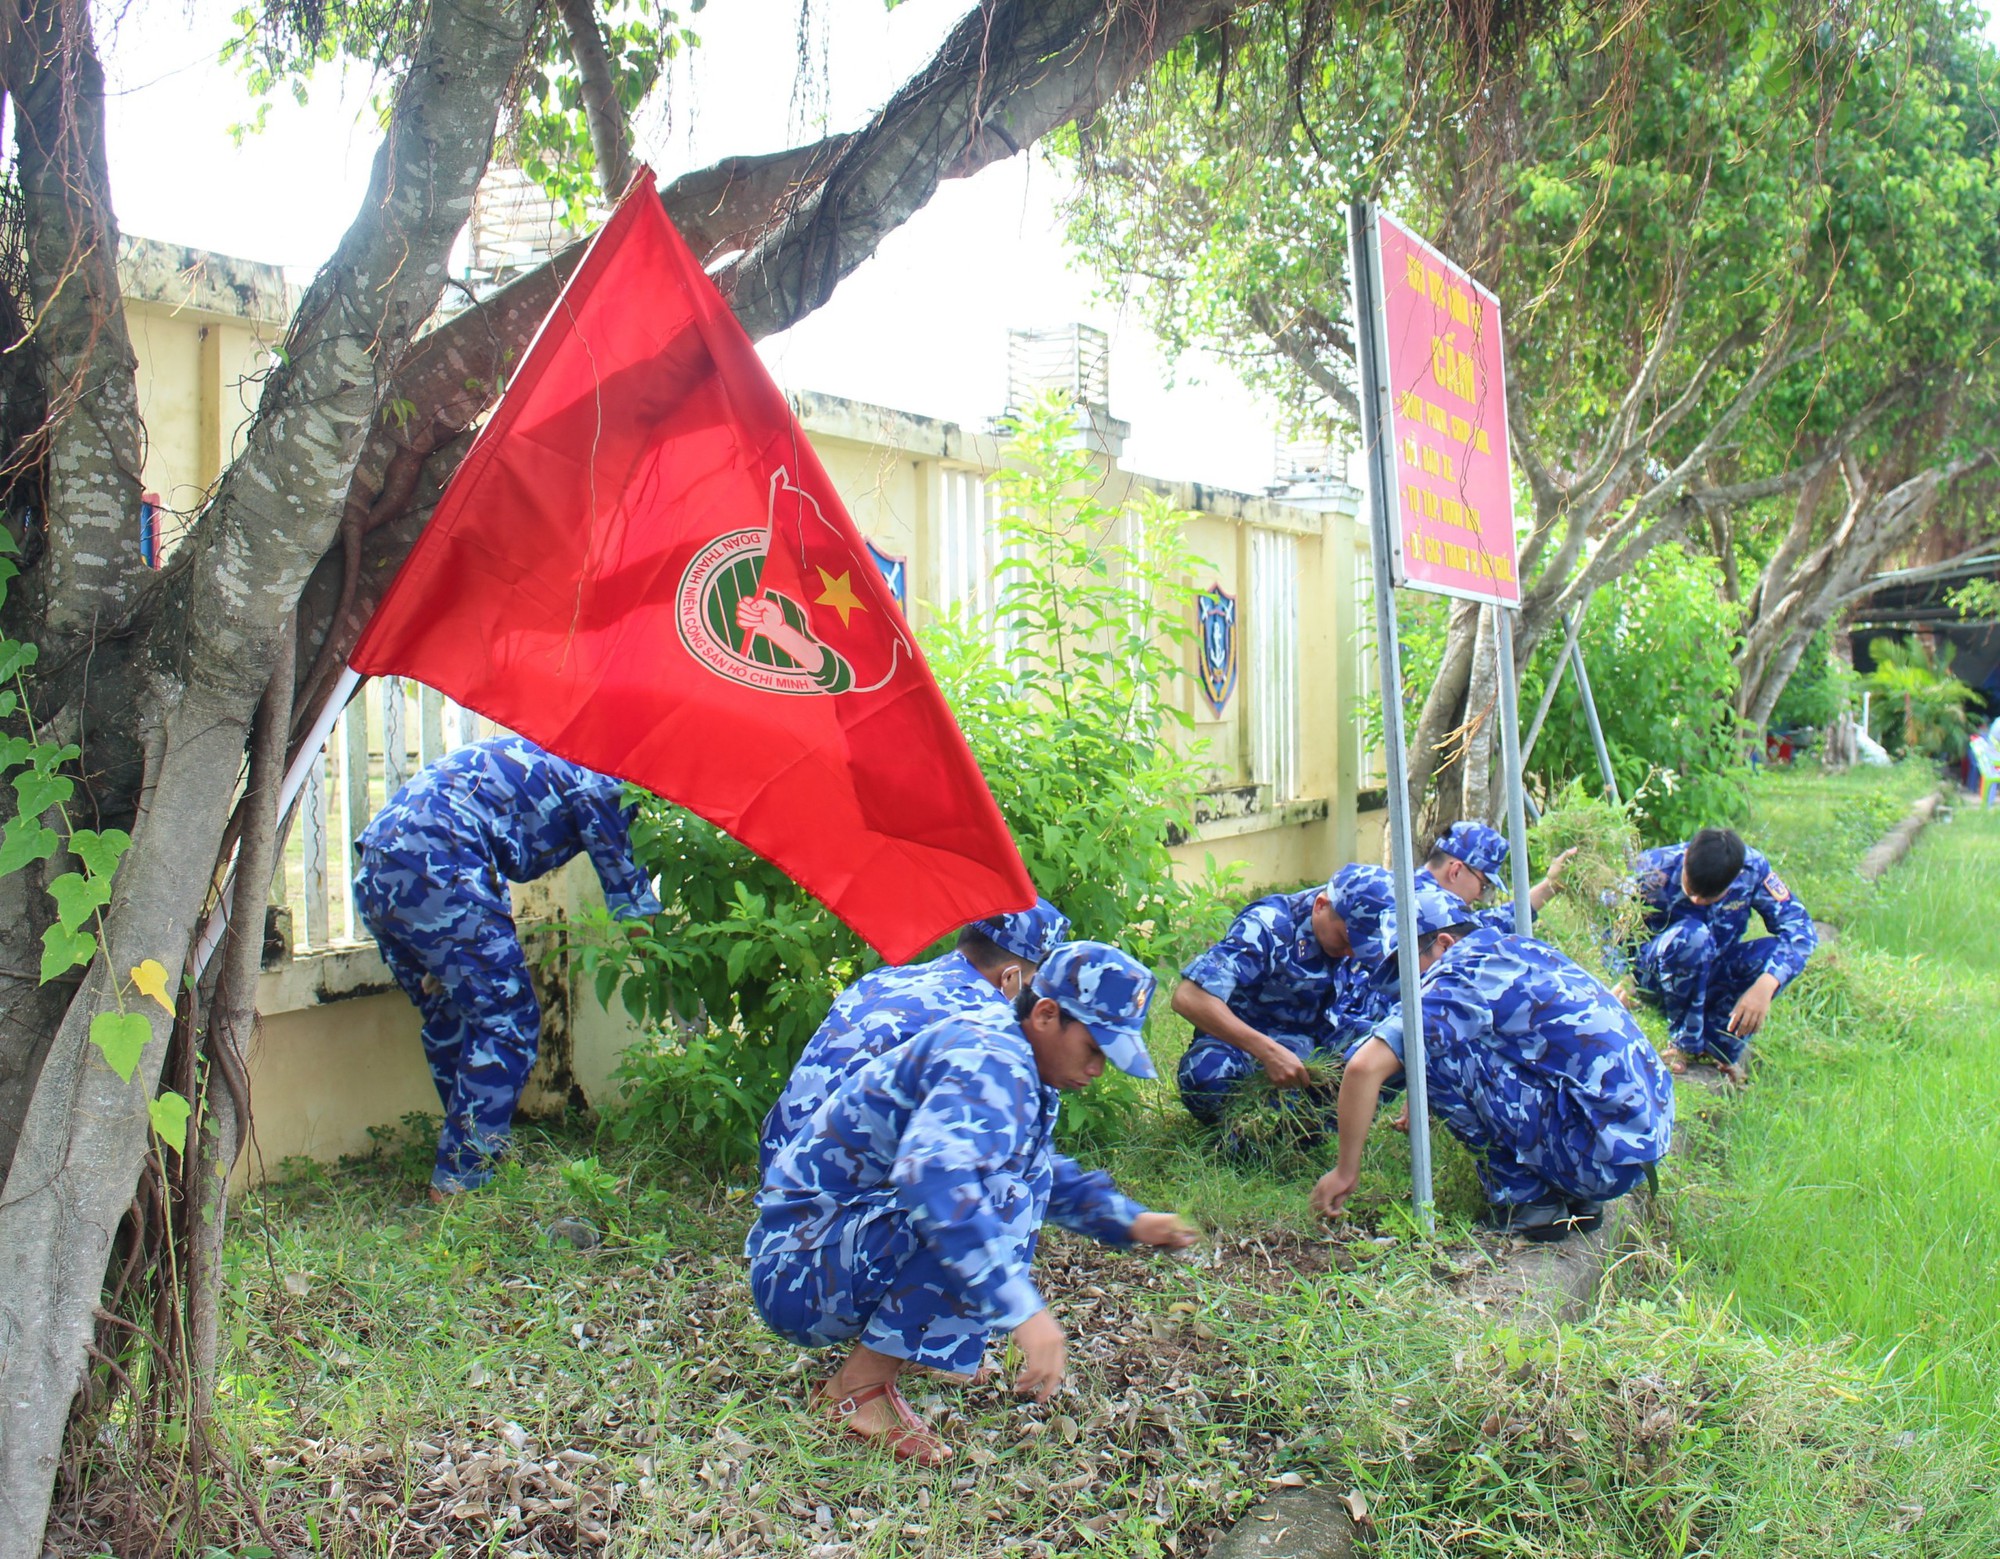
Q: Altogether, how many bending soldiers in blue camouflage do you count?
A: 7